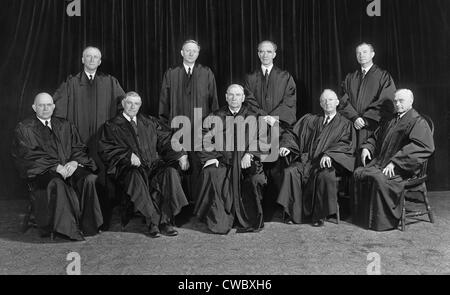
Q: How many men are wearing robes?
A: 9